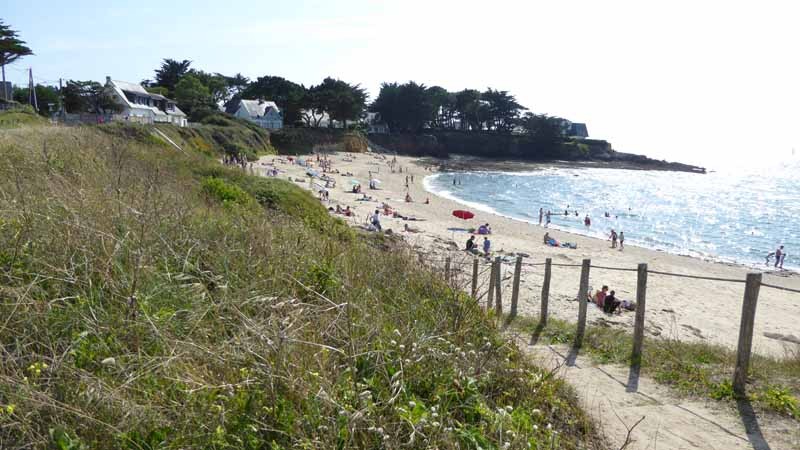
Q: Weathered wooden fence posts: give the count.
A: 9